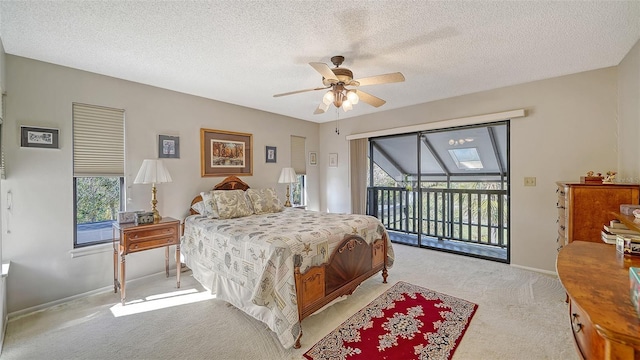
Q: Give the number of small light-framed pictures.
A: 2